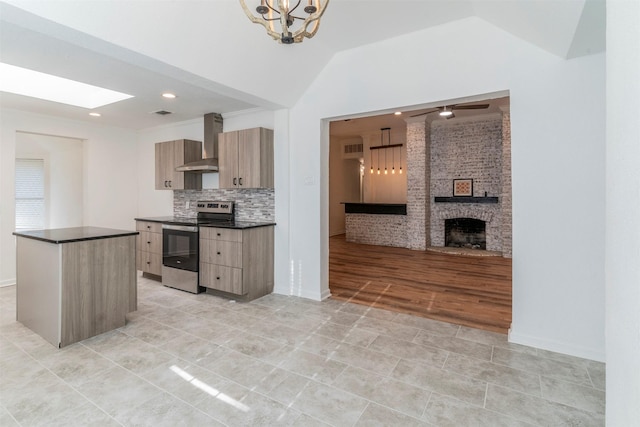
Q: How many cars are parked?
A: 0